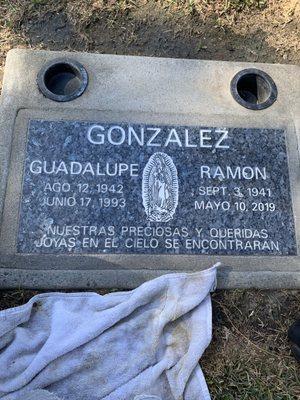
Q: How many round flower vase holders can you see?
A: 2